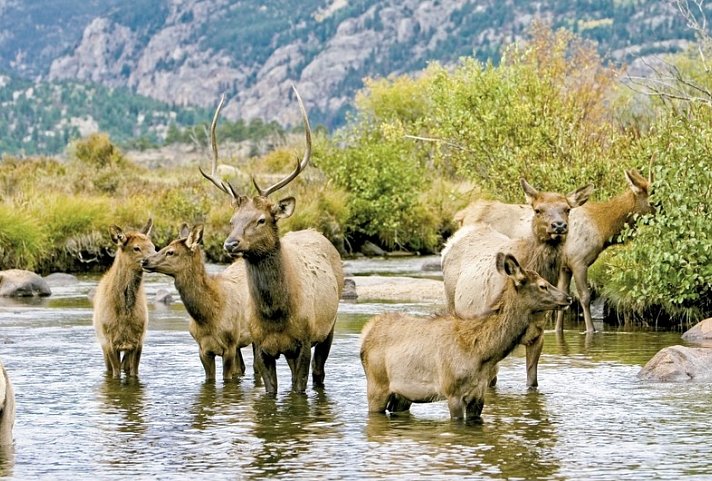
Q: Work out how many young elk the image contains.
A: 3